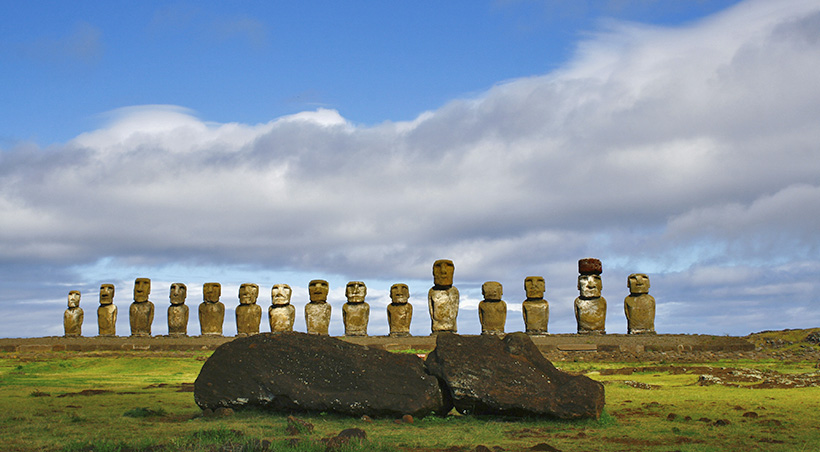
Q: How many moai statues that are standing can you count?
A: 15